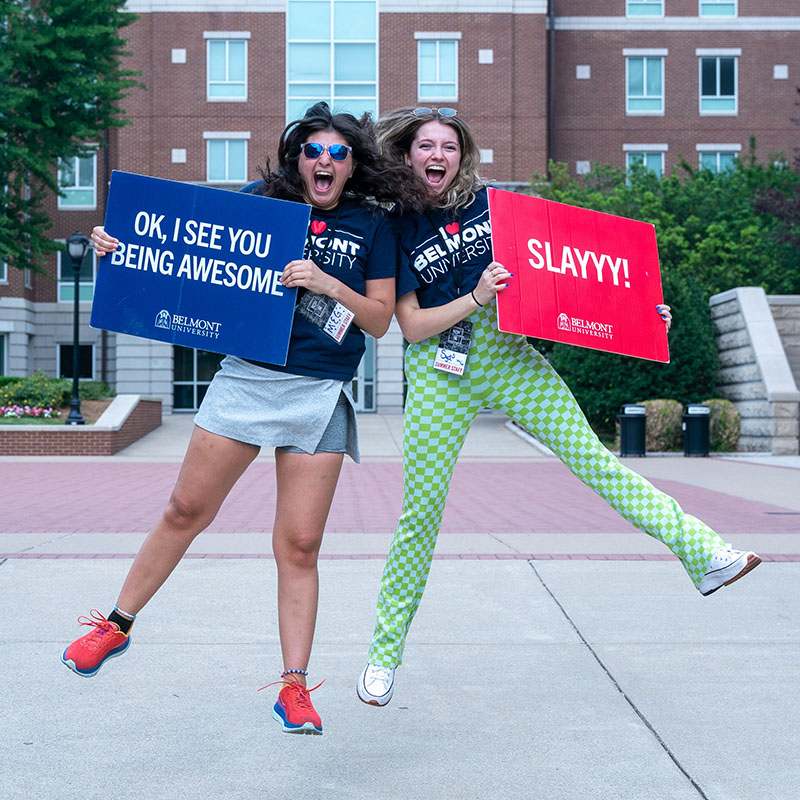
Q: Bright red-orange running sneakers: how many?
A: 2